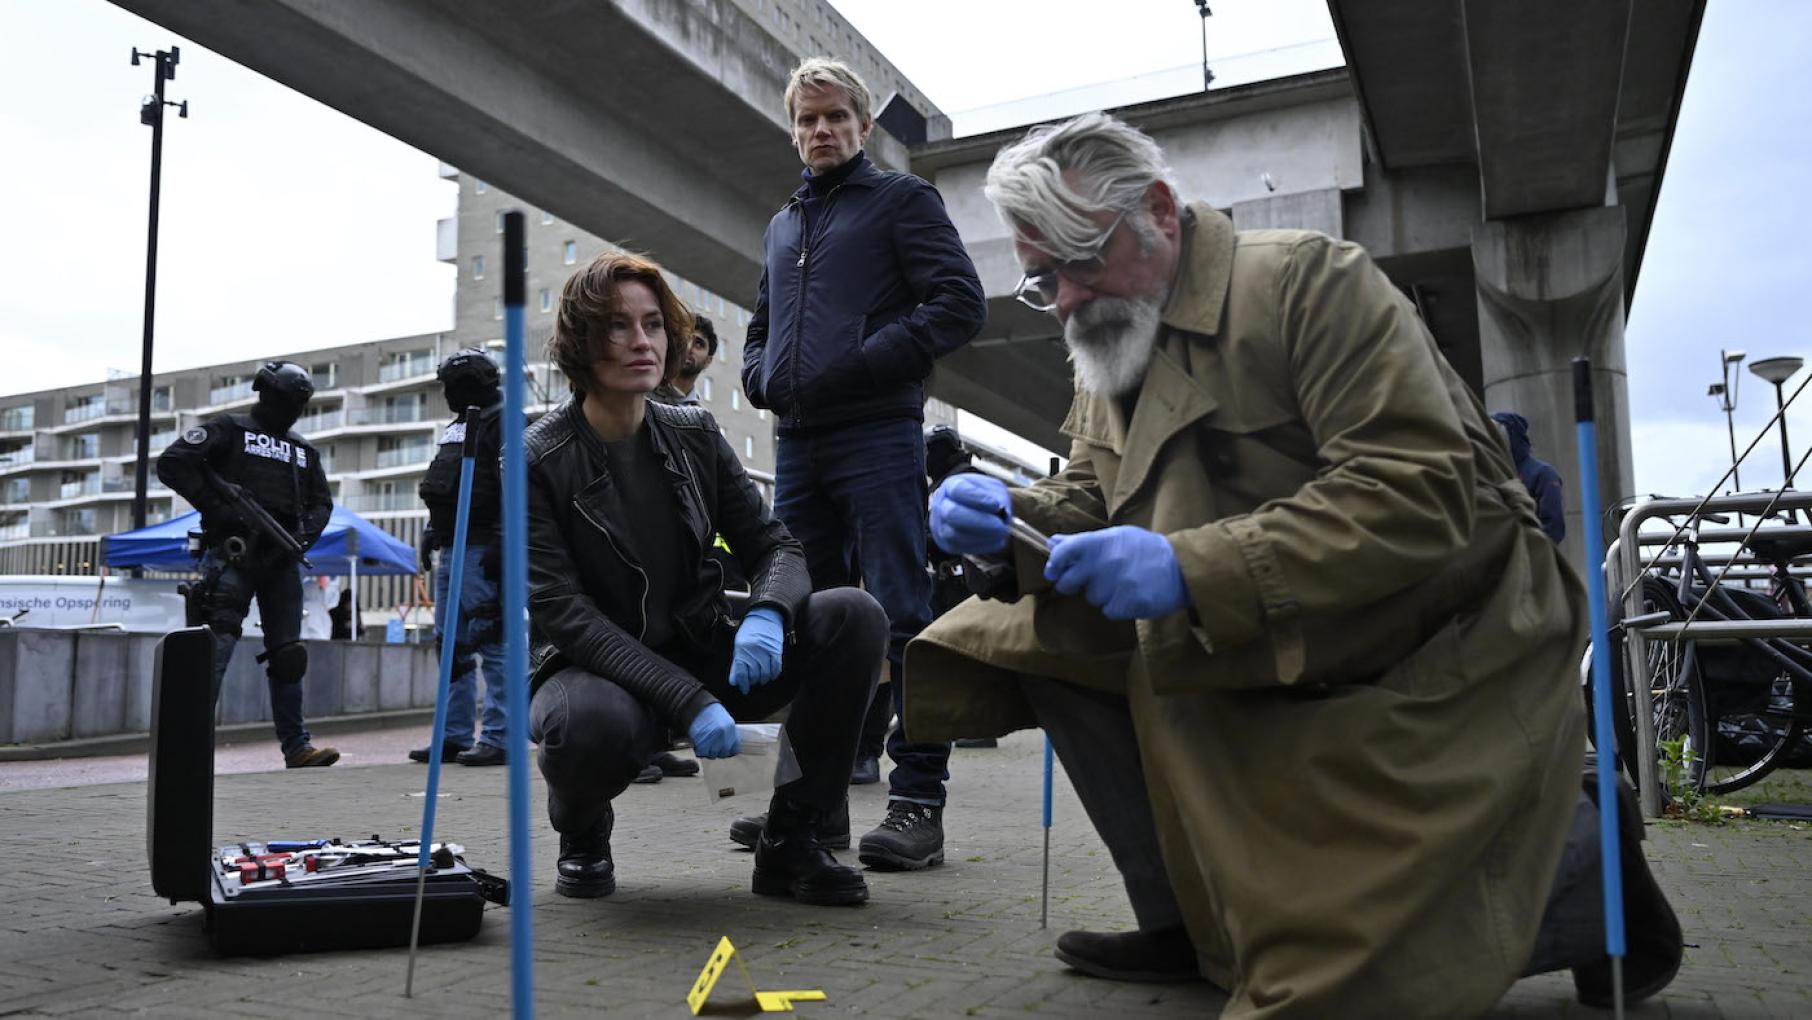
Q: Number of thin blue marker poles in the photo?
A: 4